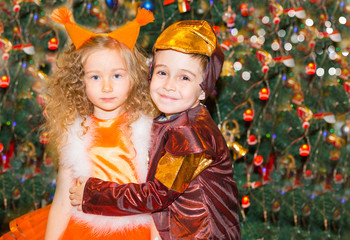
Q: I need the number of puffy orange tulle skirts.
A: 1